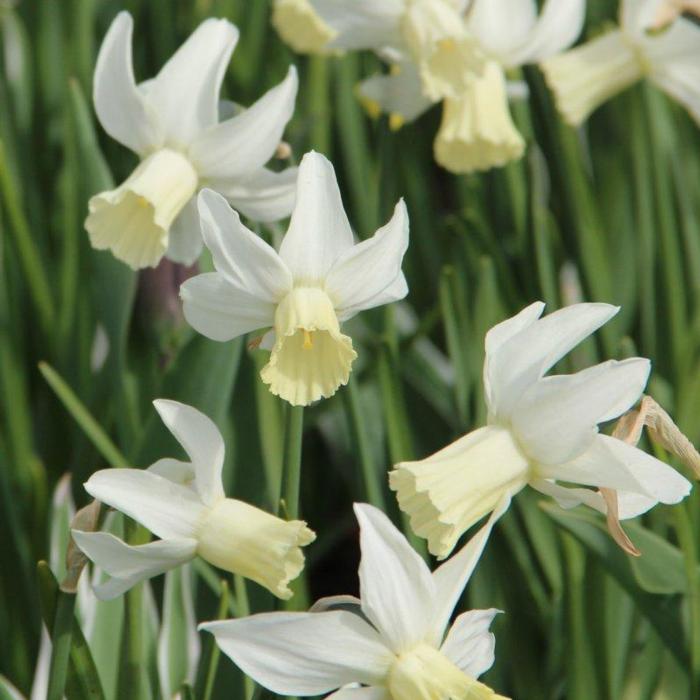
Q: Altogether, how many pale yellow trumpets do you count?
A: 9